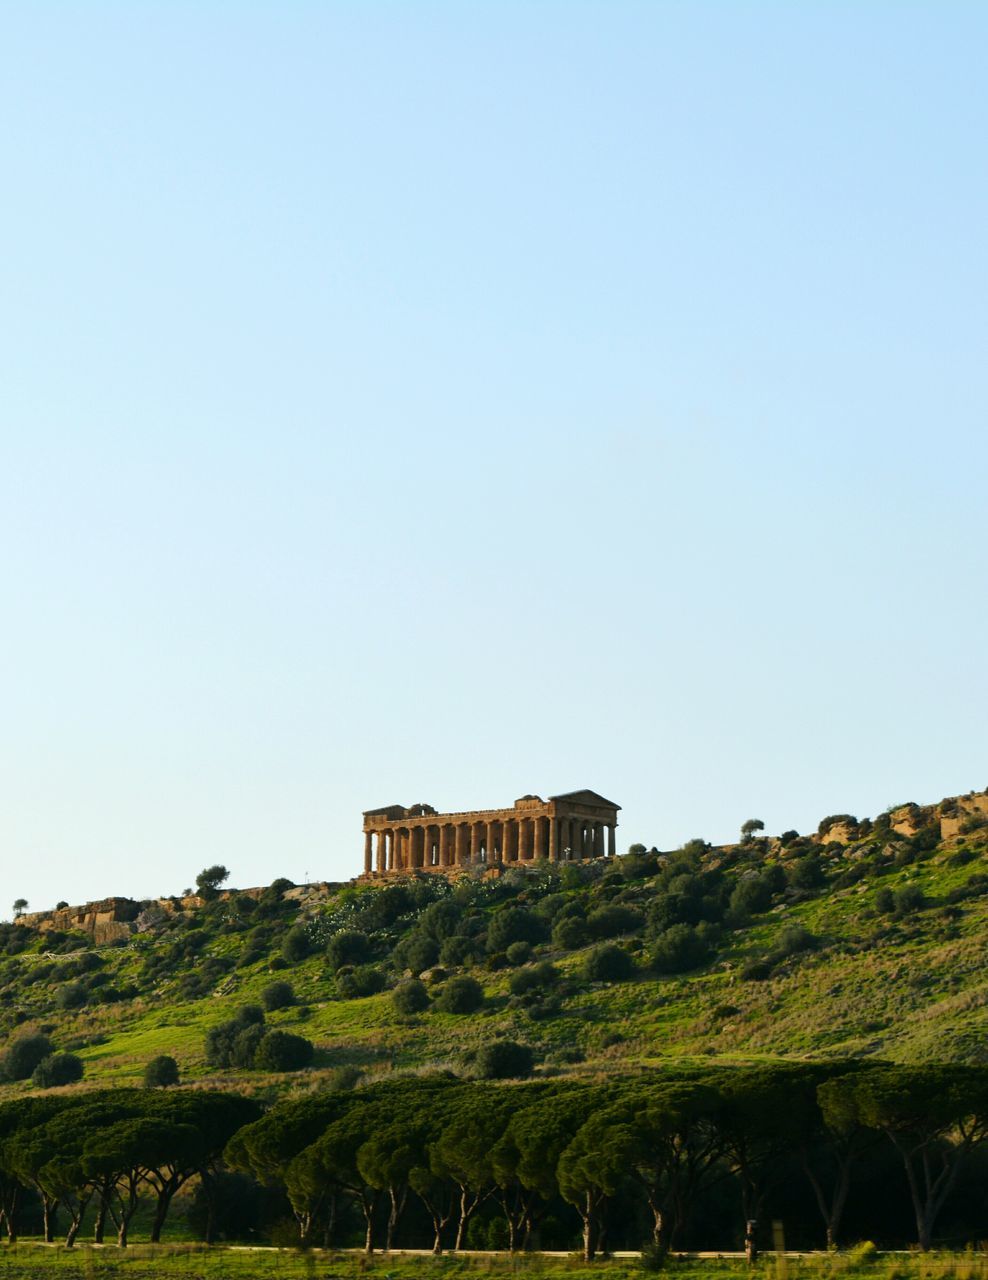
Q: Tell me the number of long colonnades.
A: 1